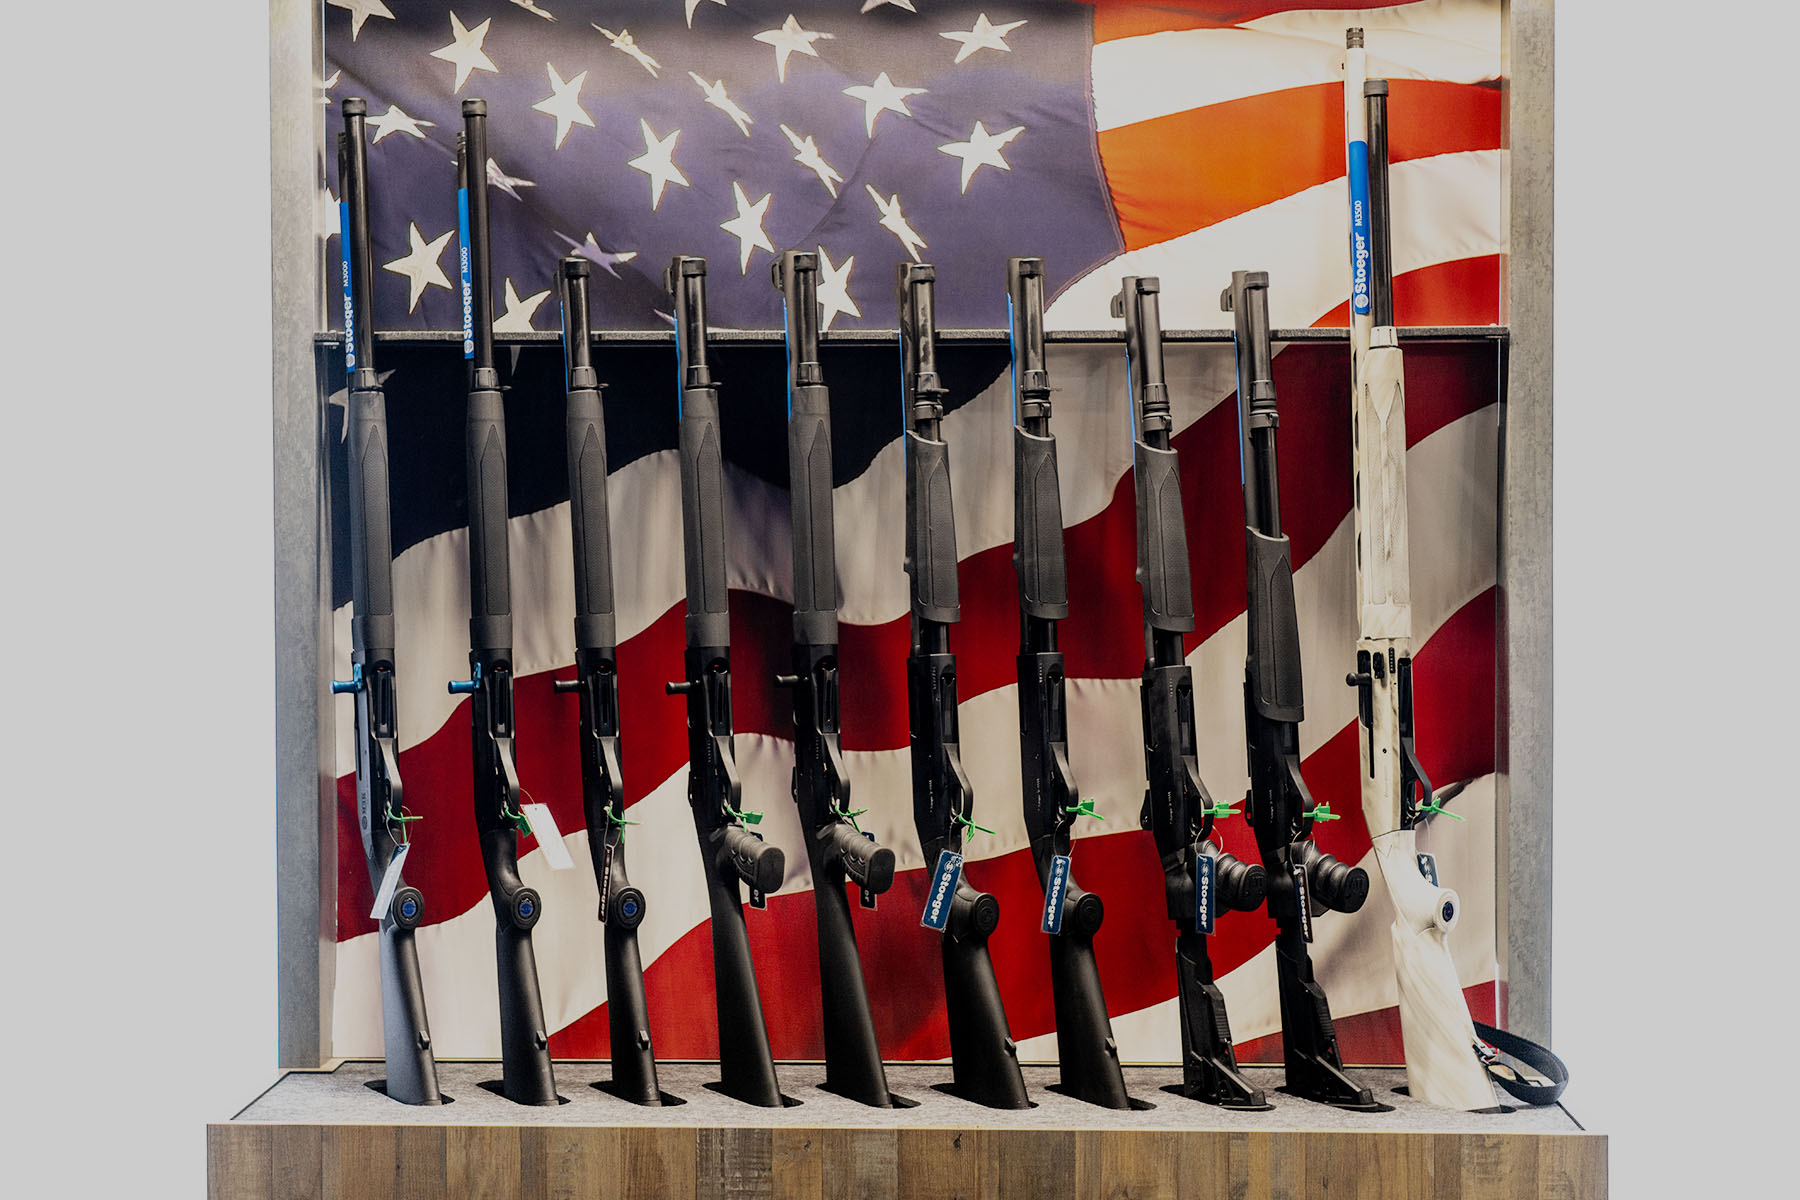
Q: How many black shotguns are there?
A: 9